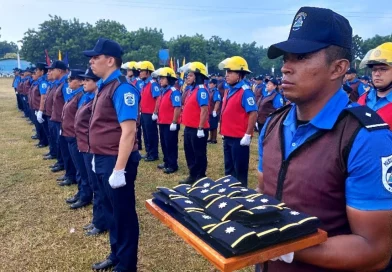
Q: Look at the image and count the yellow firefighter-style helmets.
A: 6